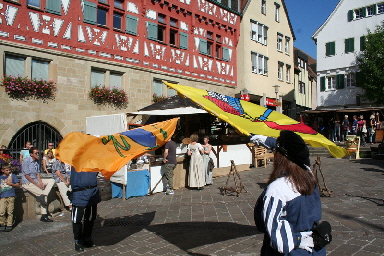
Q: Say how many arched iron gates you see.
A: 1